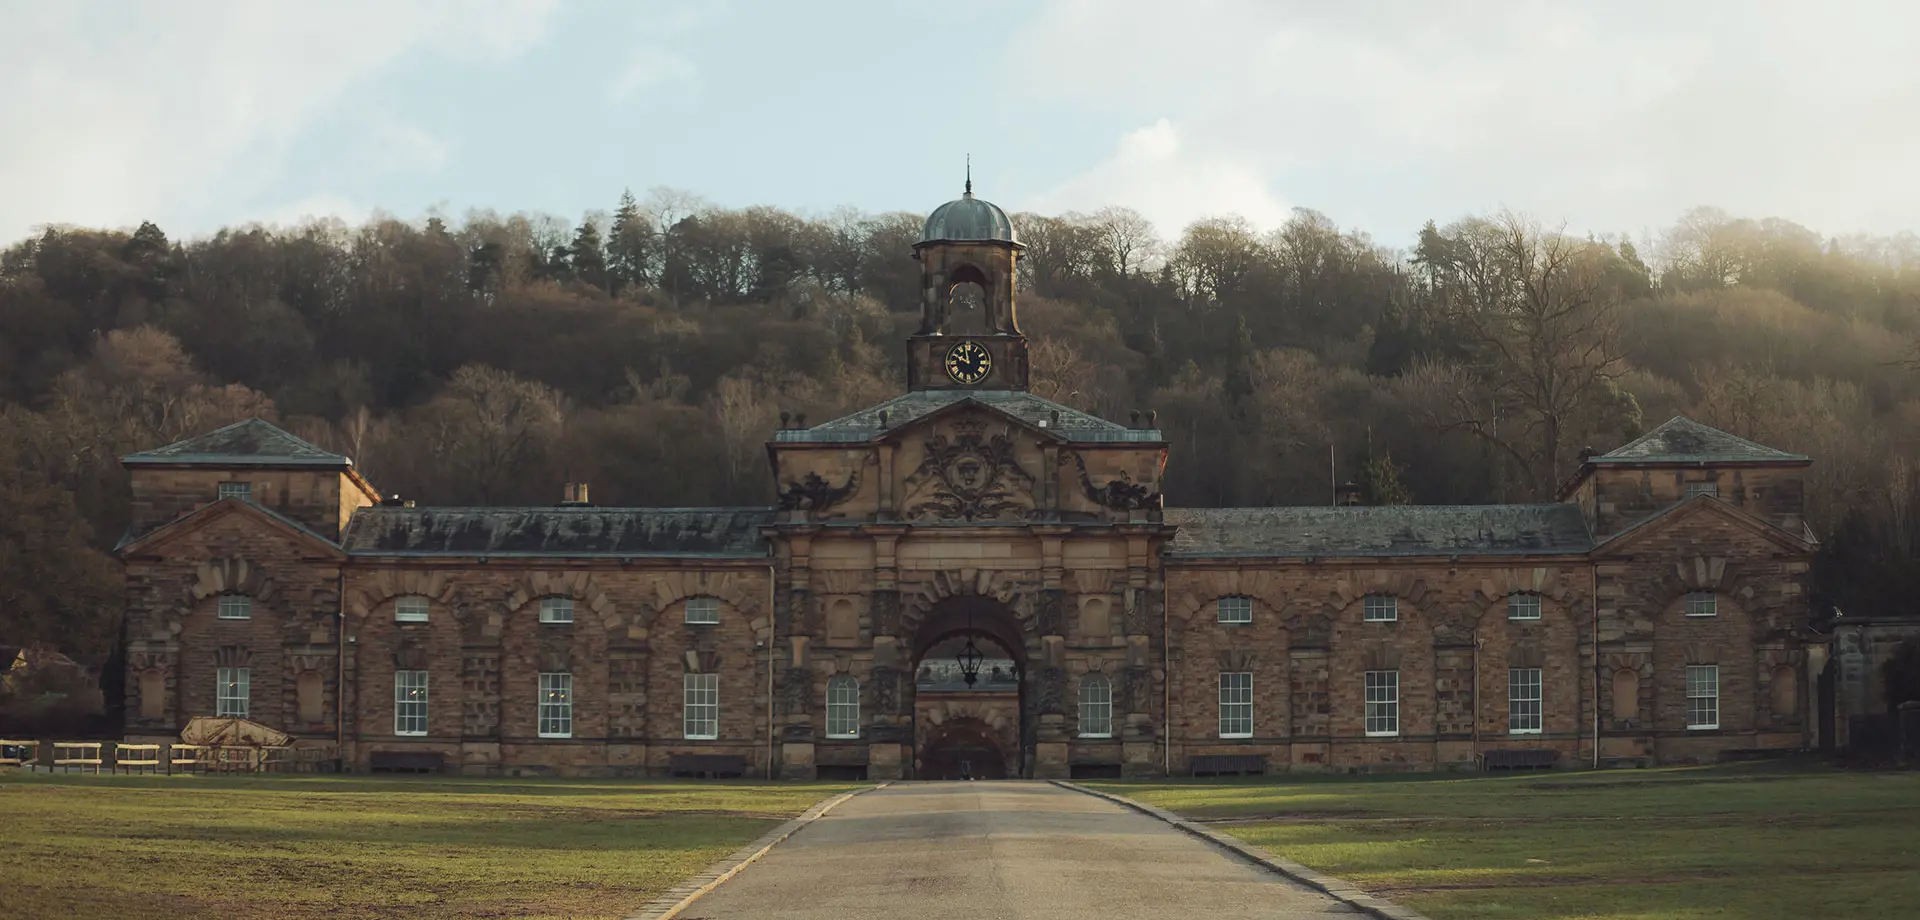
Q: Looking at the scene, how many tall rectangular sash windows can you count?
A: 8